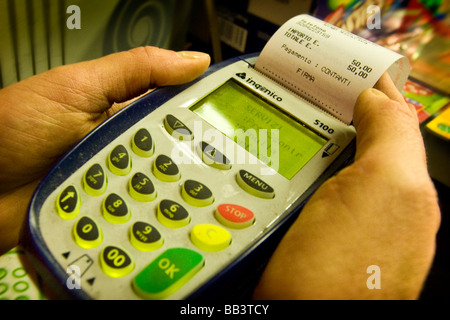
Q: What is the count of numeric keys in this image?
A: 11